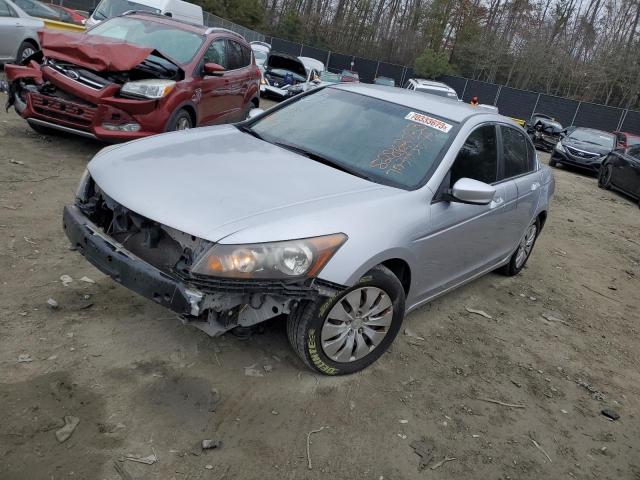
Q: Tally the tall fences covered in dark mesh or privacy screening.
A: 1